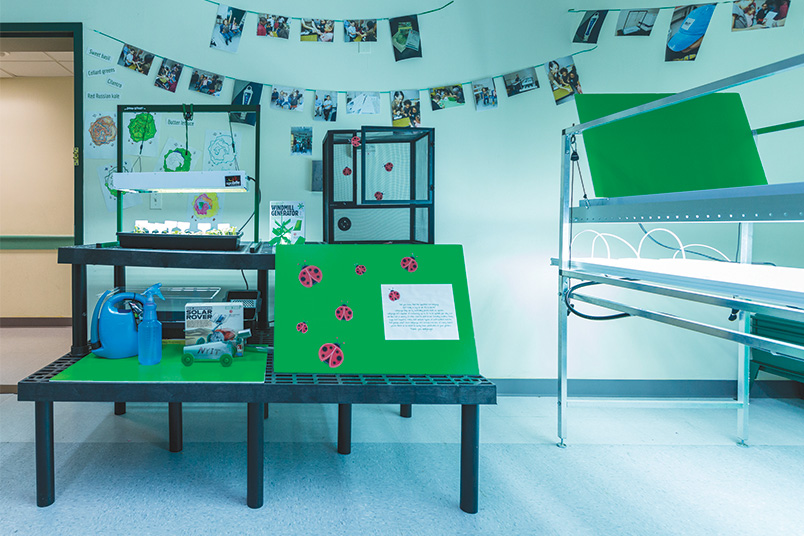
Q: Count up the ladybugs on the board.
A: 7